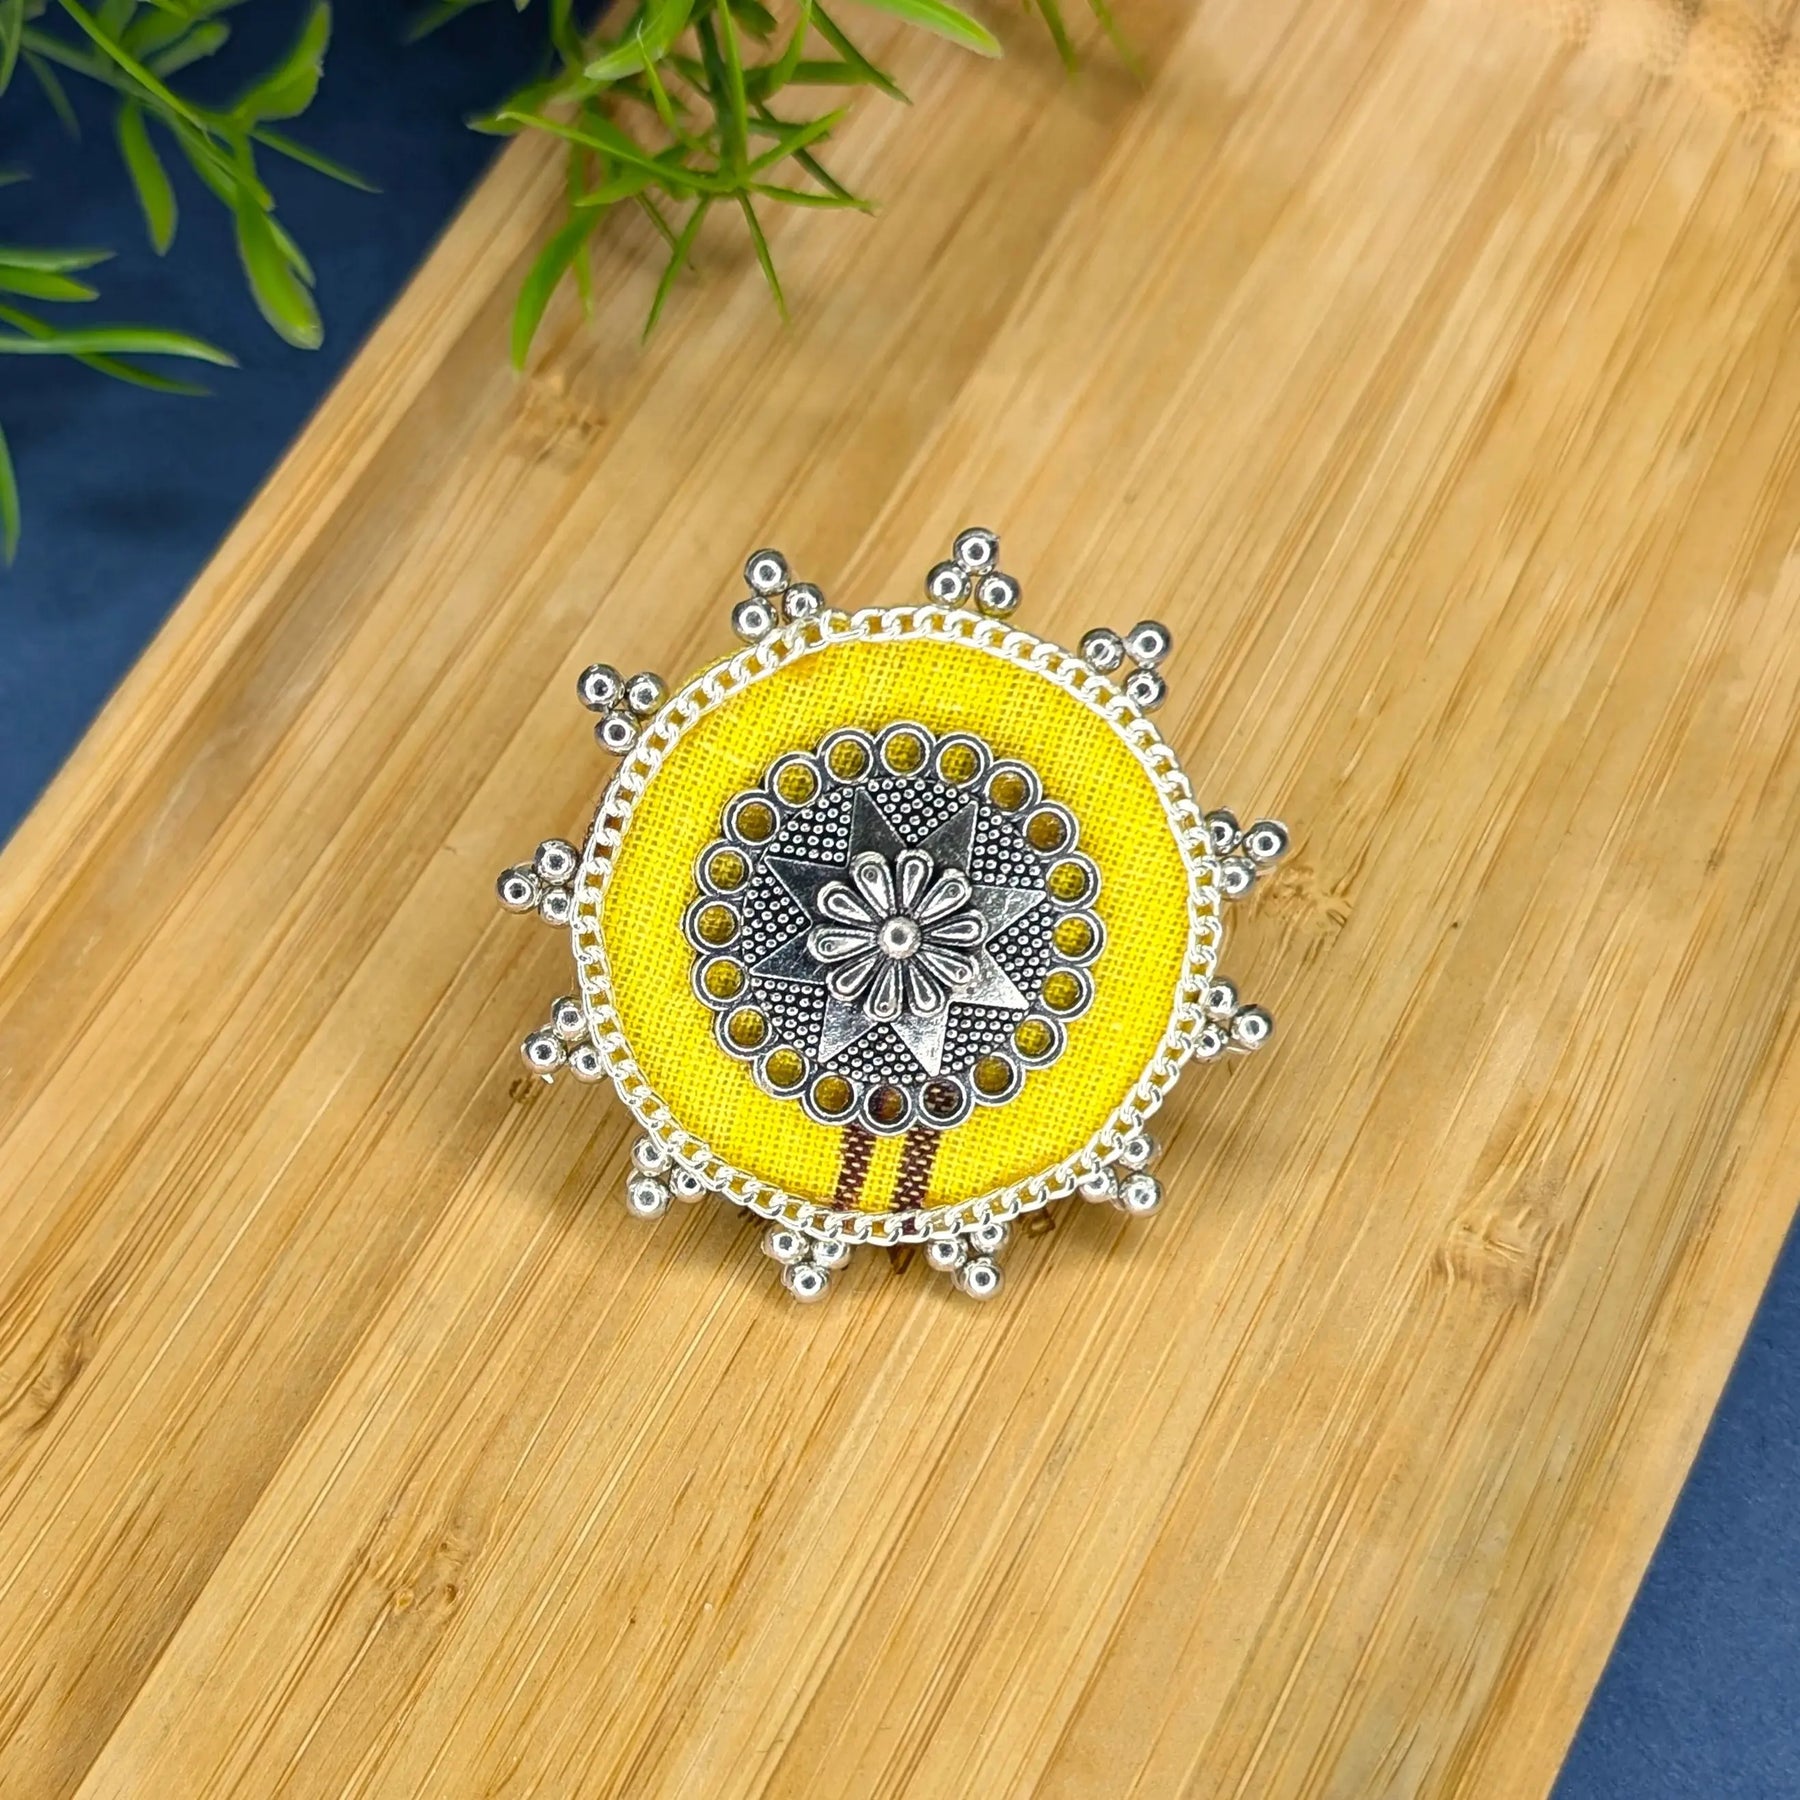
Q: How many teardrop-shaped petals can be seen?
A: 10